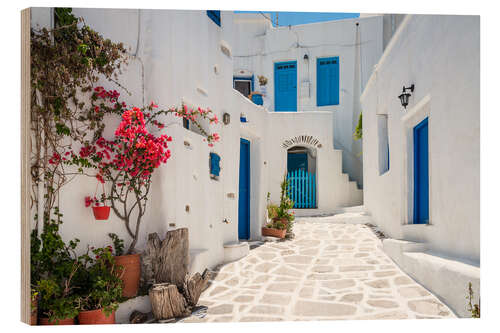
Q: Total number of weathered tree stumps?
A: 3